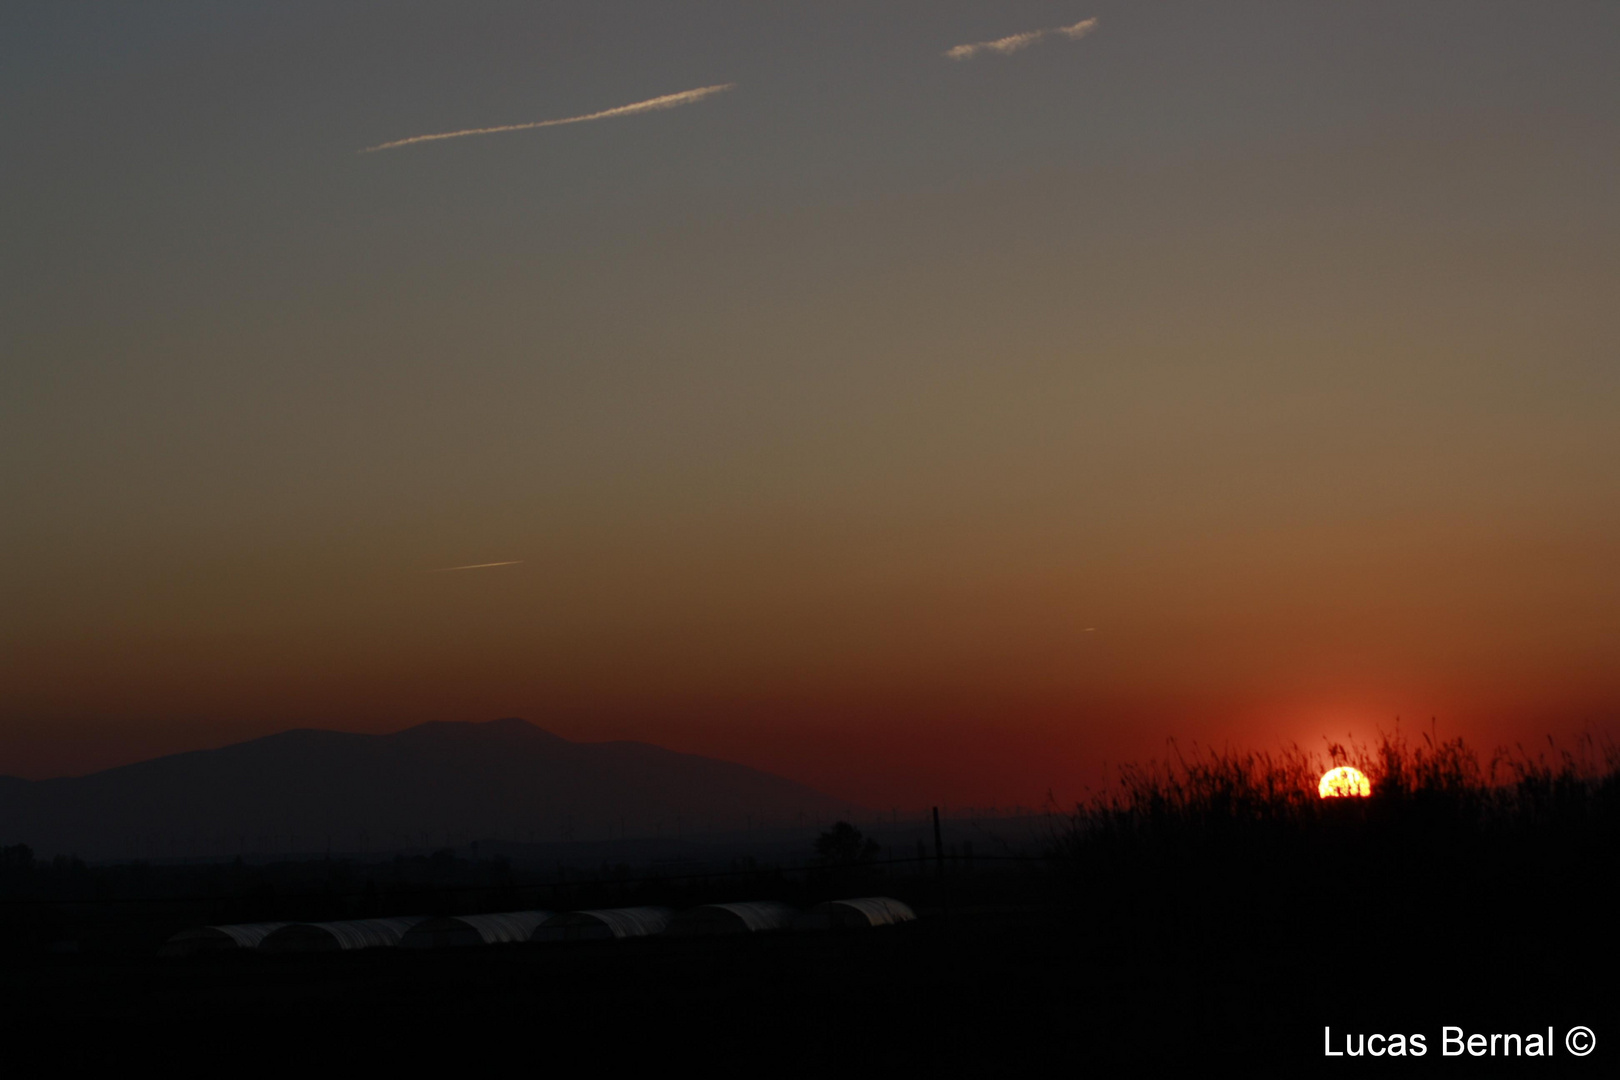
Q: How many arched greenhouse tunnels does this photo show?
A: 6